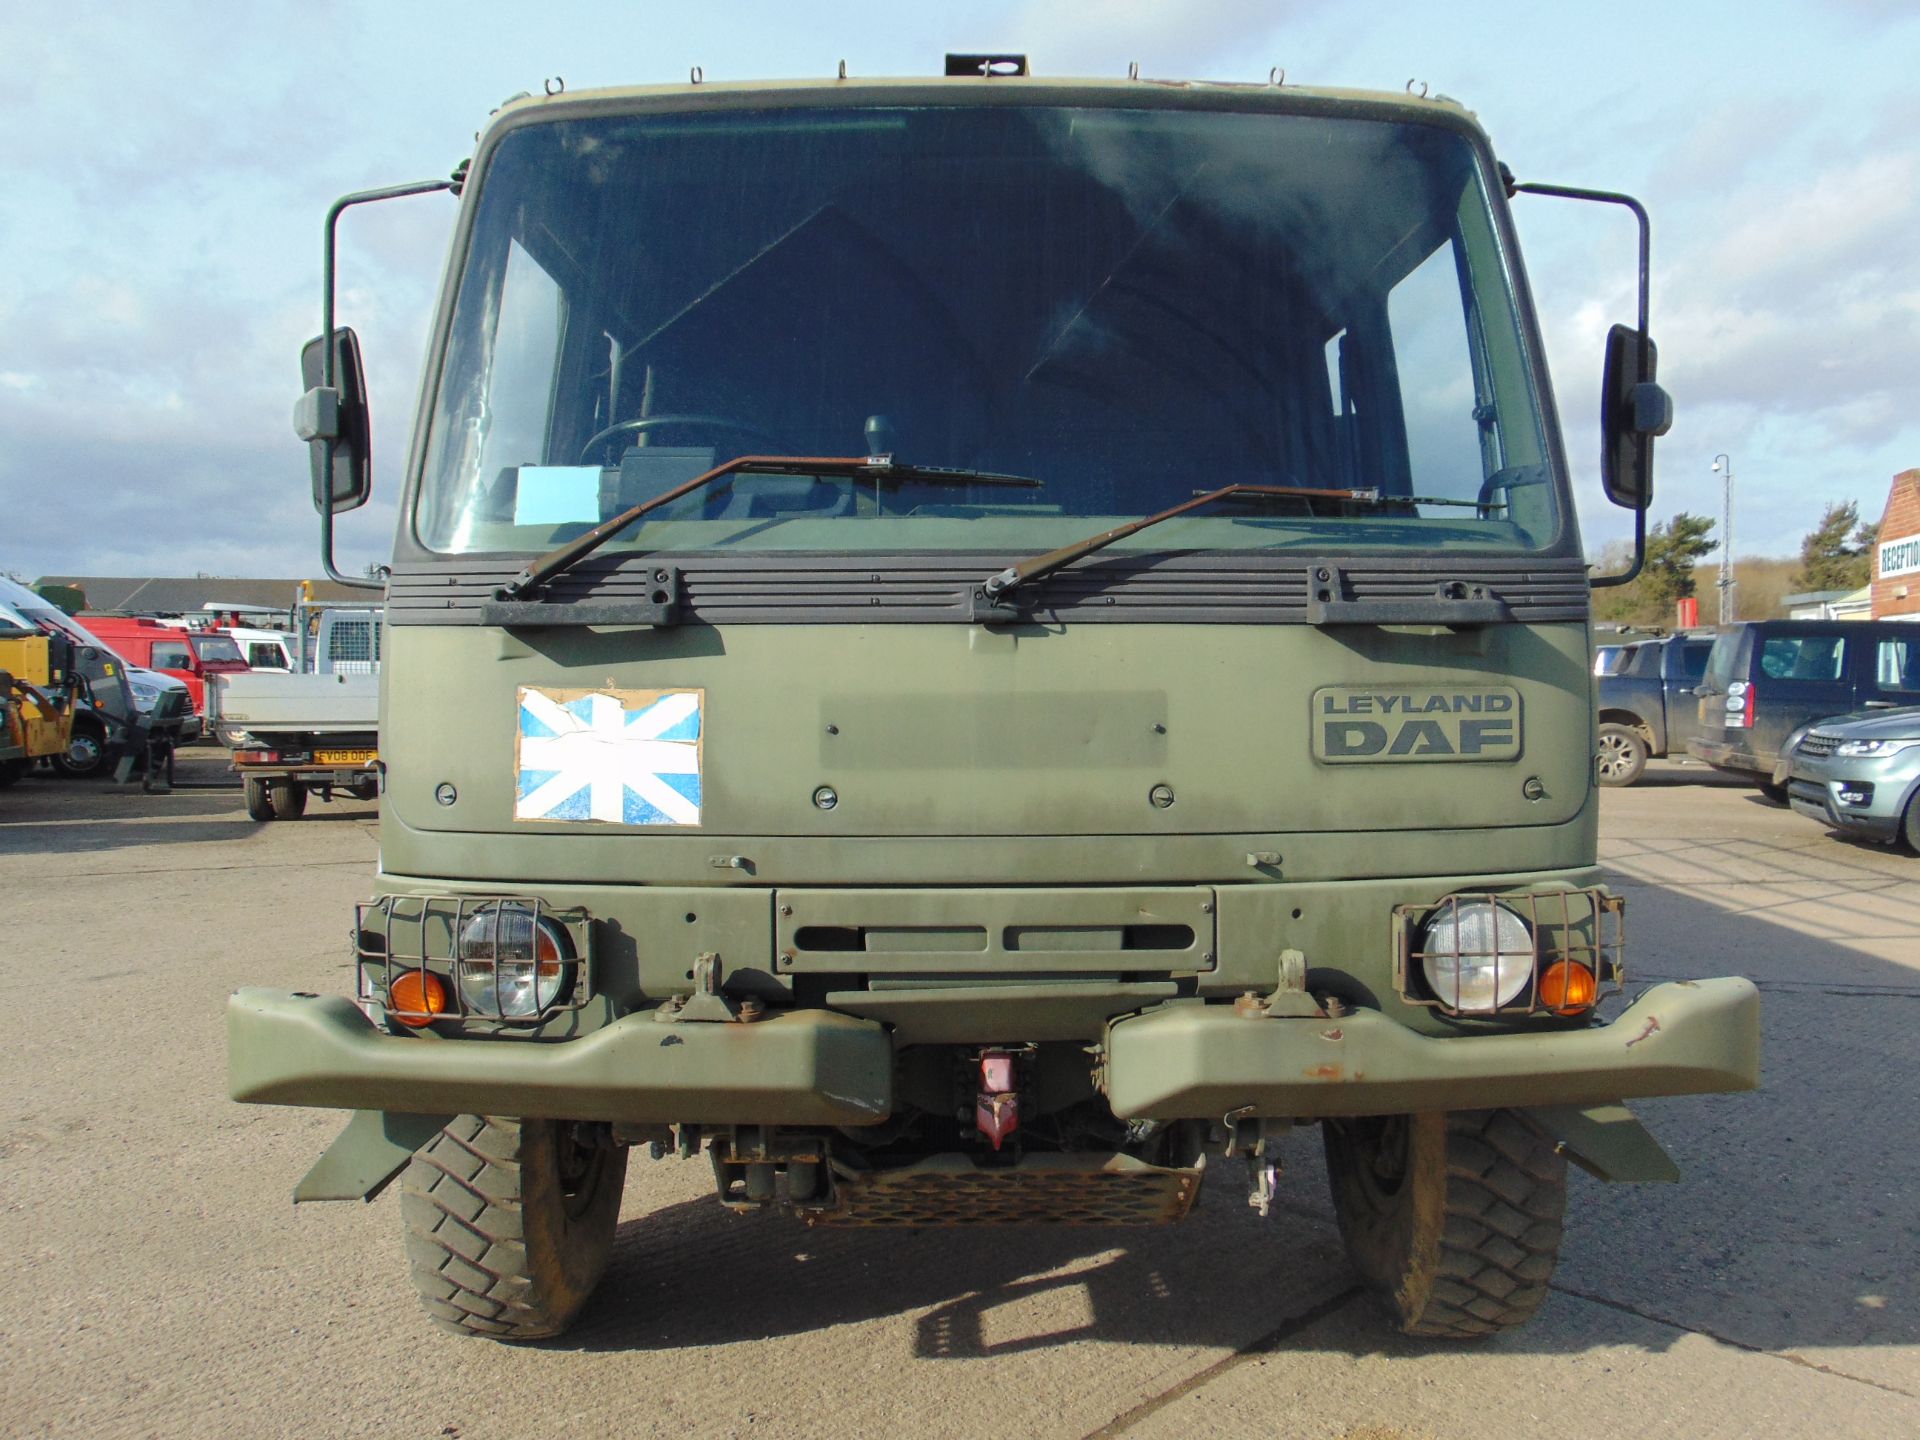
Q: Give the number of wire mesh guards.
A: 2